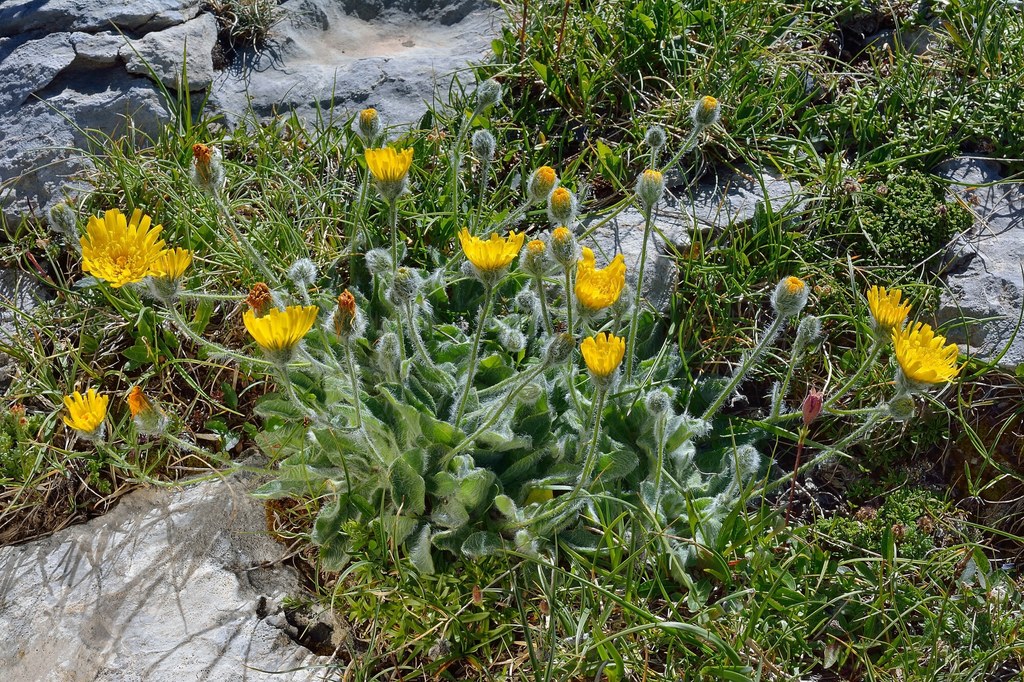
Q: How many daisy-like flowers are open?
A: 10